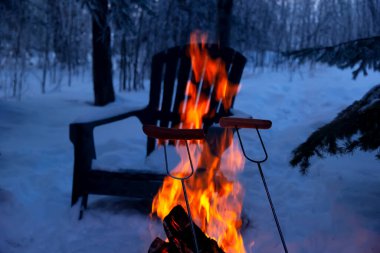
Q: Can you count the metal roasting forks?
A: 2